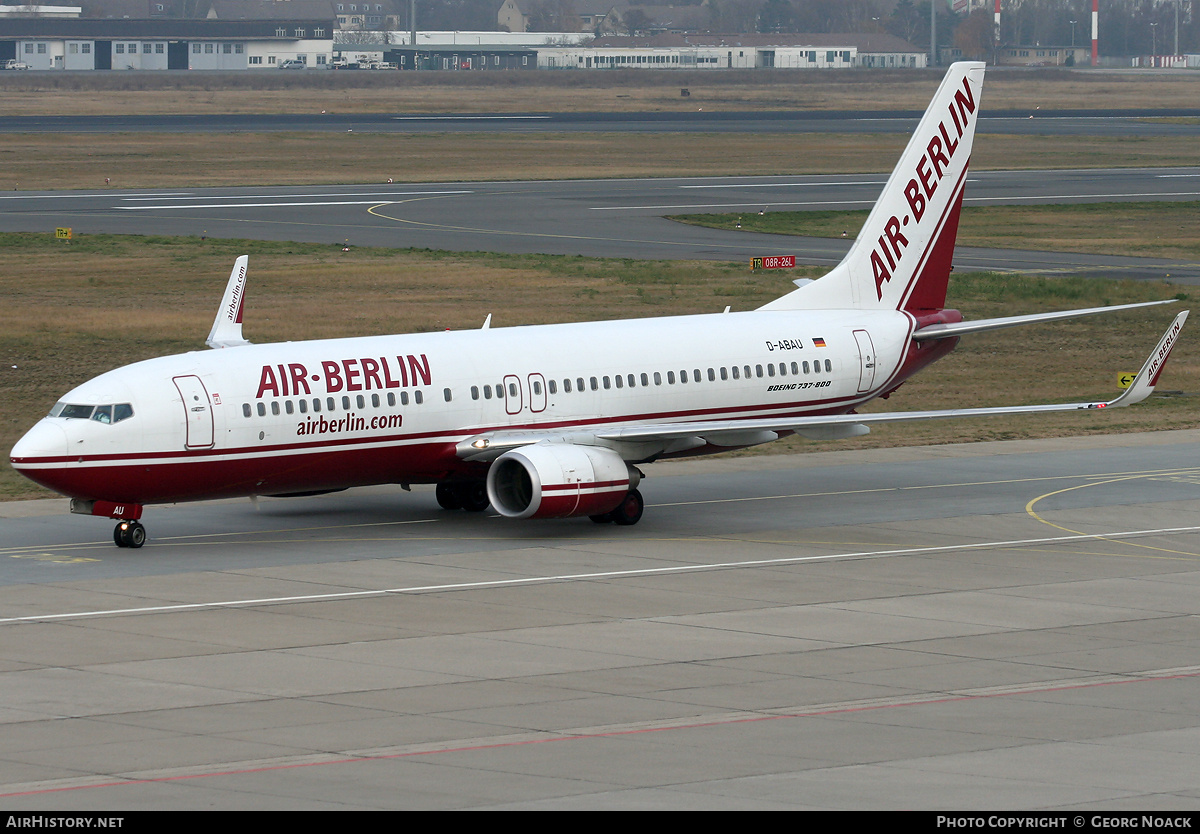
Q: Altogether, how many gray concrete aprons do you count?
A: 1